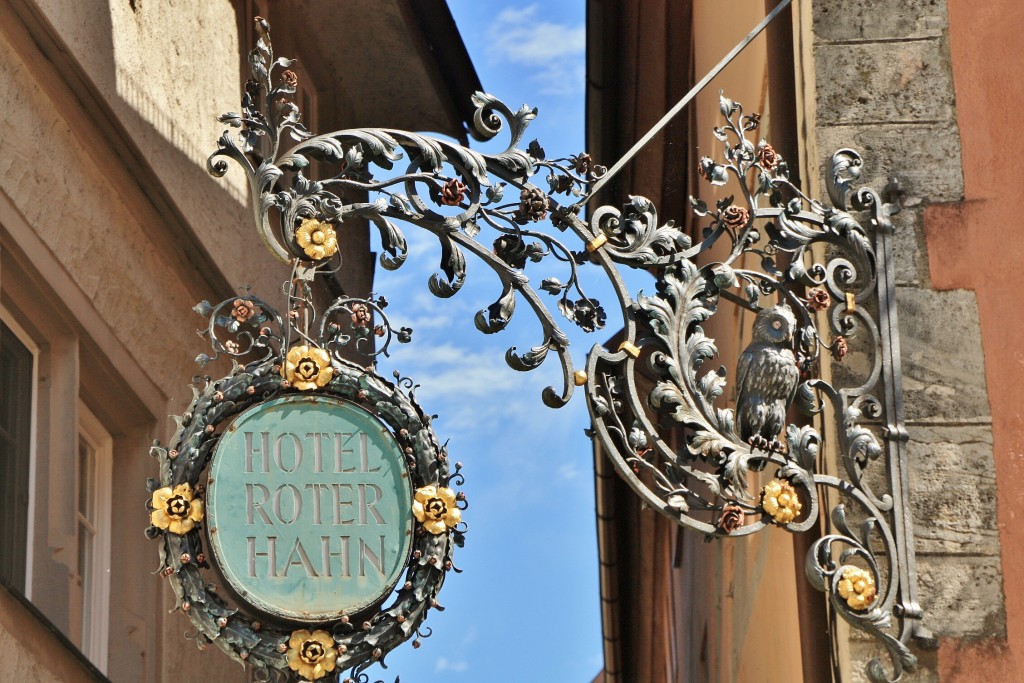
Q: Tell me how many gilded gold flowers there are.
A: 7